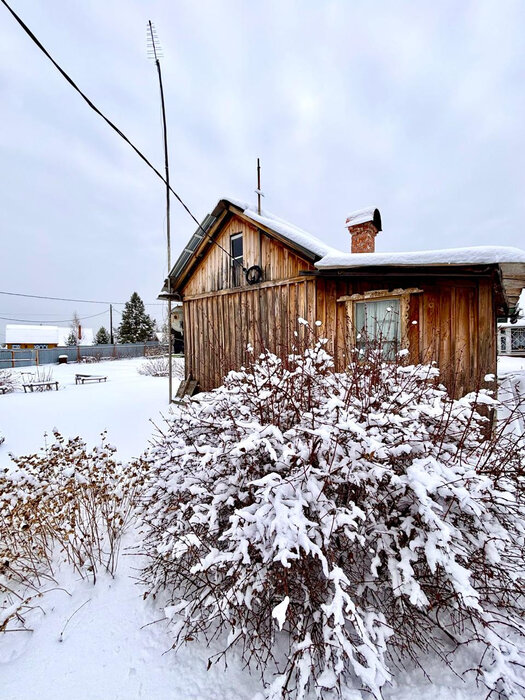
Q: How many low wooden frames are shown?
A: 2